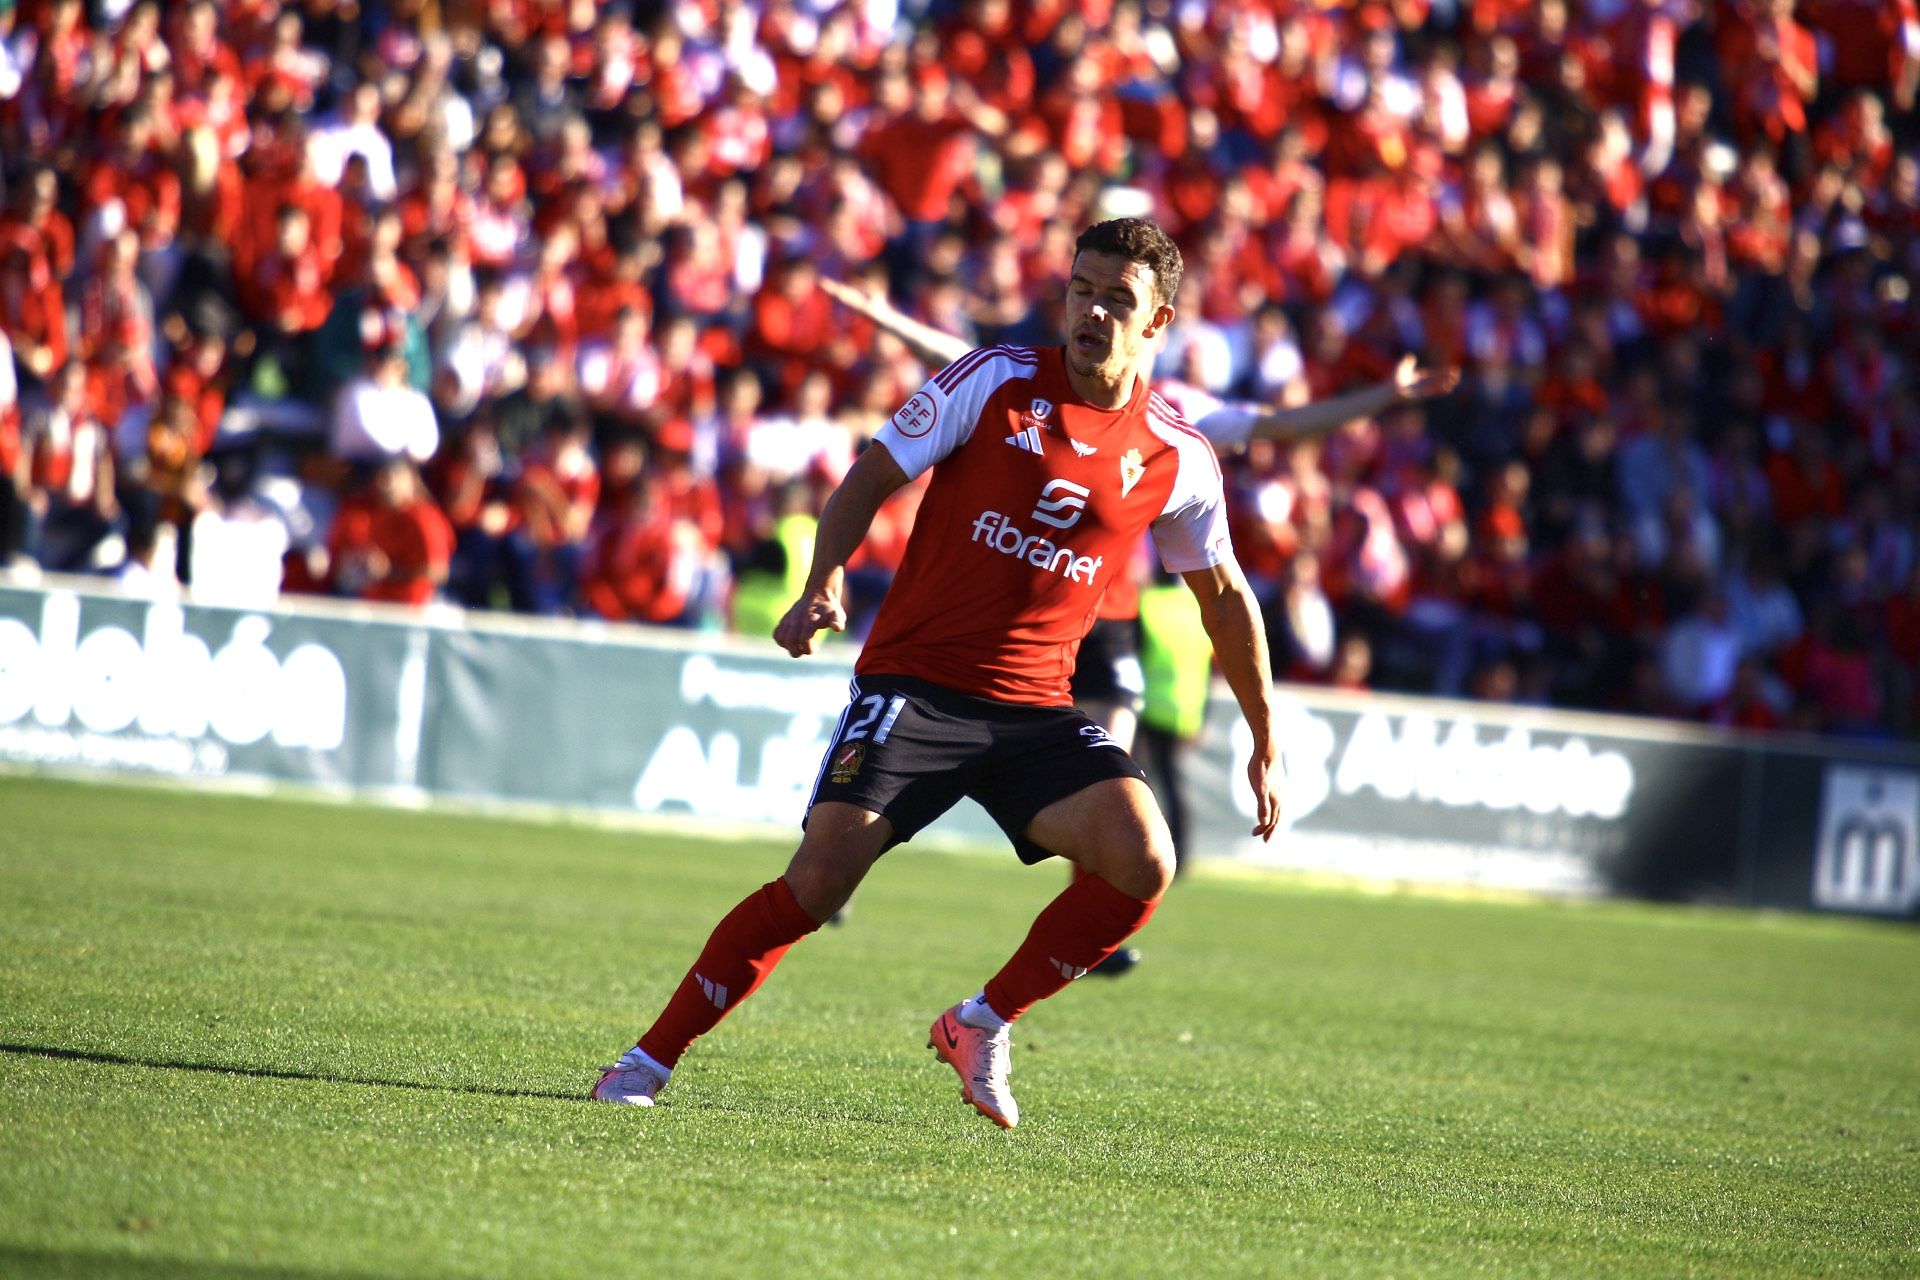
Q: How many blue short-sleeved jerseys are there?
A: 0